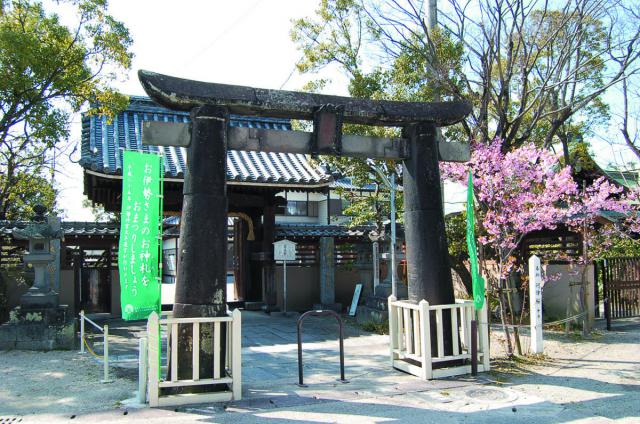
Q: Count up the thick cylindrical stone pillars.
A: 2